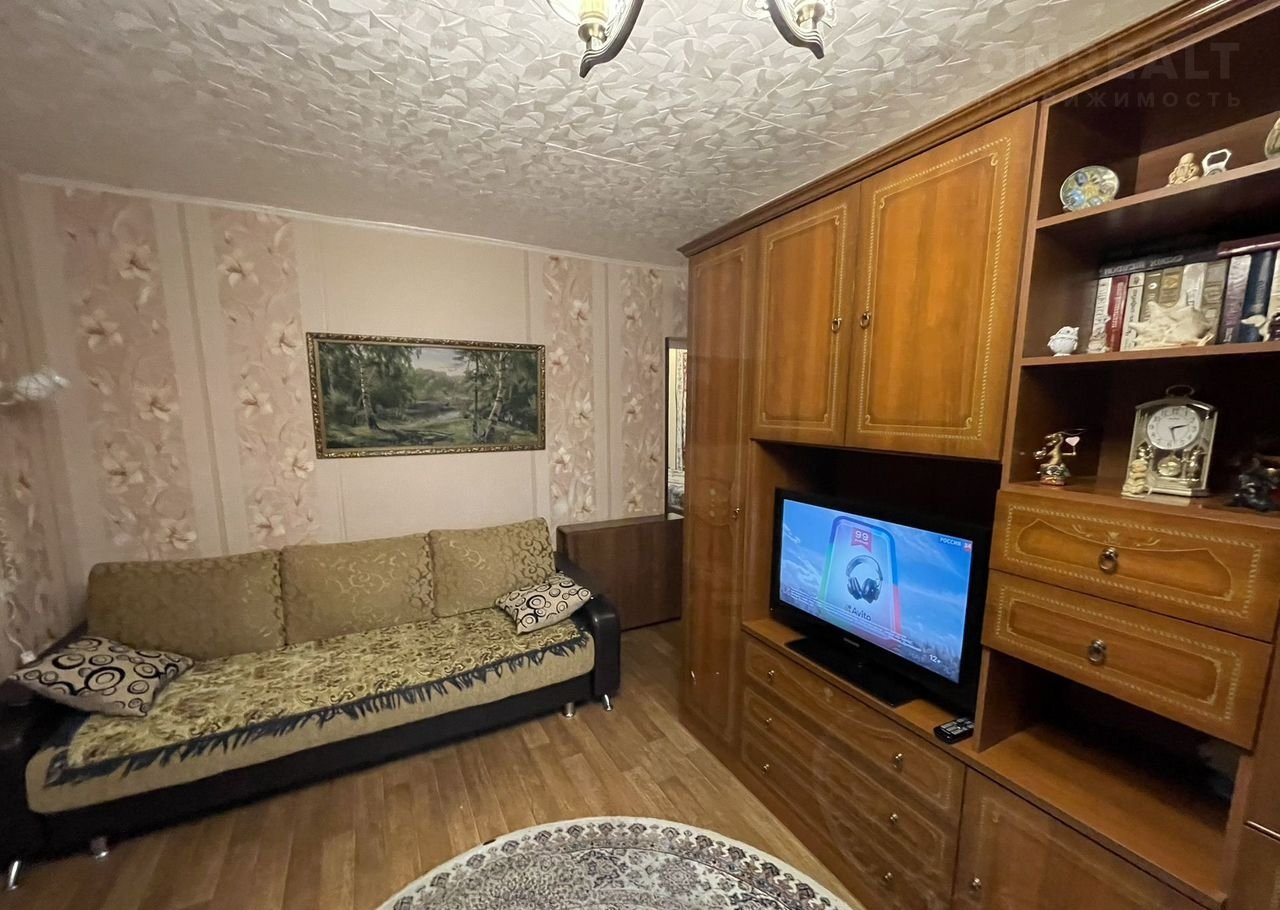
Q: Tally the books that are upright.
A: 10